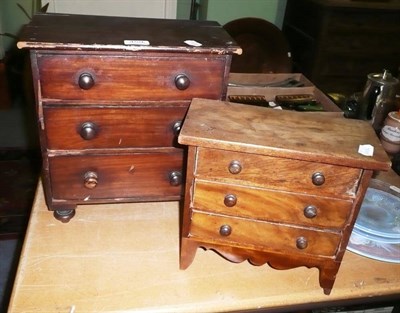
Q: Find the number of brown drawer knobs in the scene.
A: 12